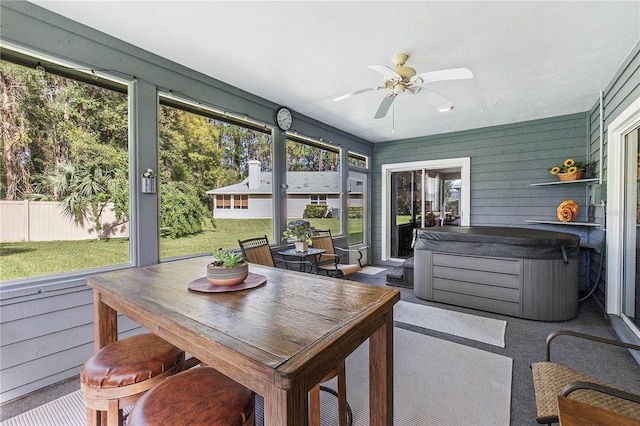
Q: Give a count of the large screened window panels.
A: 3